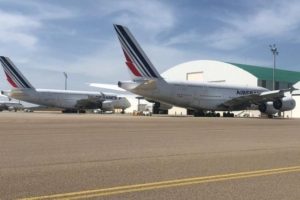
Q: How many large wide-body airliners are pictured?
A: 2